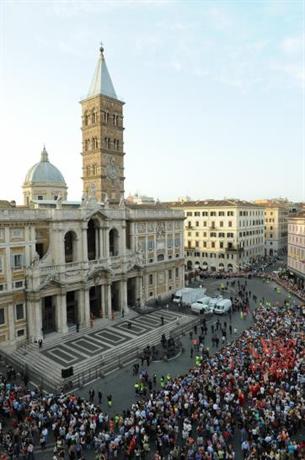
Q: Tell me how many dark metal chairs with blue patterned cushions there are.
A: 0